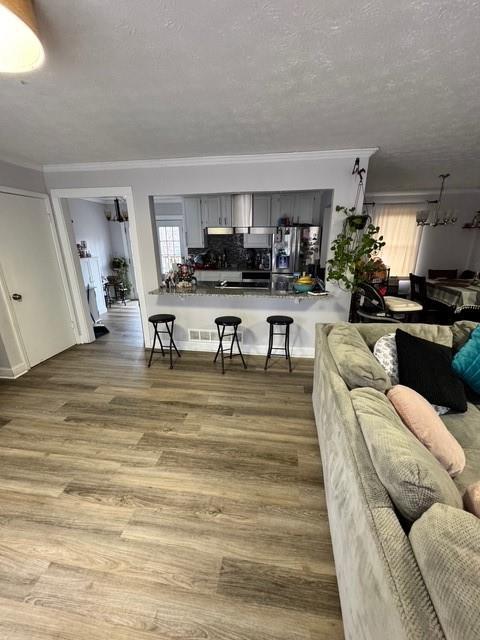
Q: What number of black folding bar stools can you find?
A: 3